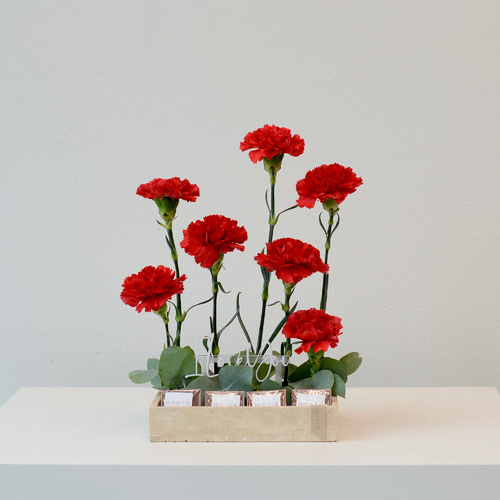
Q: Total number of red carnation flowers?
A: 7